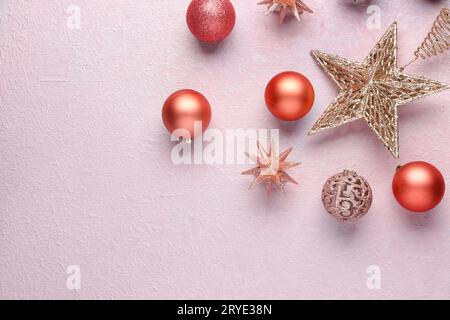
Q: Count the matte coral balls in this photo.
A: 3